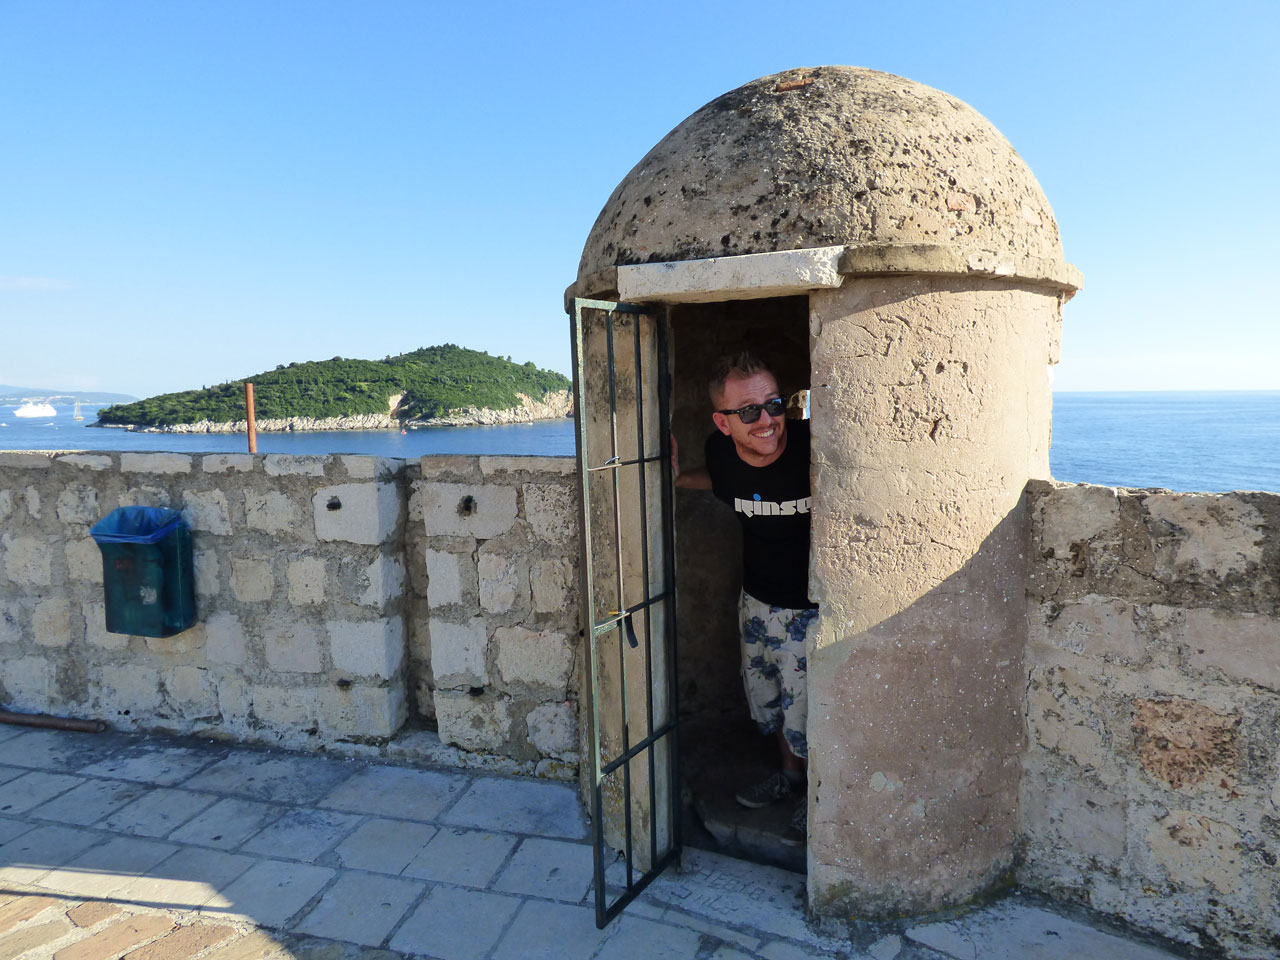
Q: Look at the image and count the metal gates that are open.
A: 1